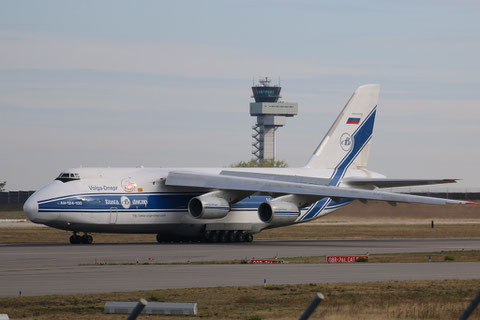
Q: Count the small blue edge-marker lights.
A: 3